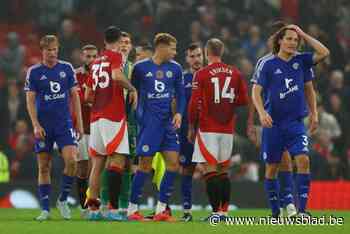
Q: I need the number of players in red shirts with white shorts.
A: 3